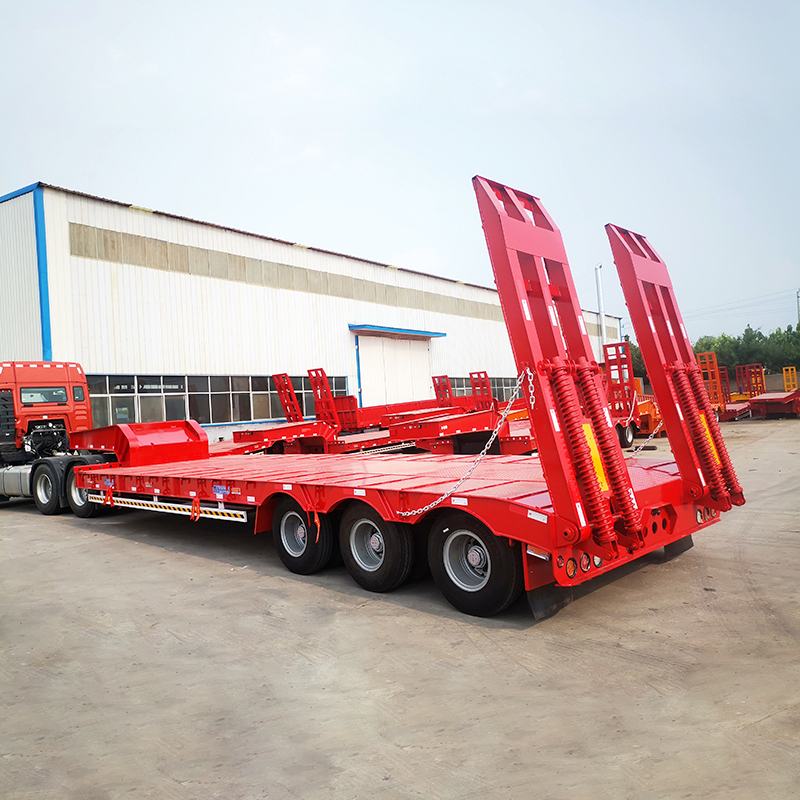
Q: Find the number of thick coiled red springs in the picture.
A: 4